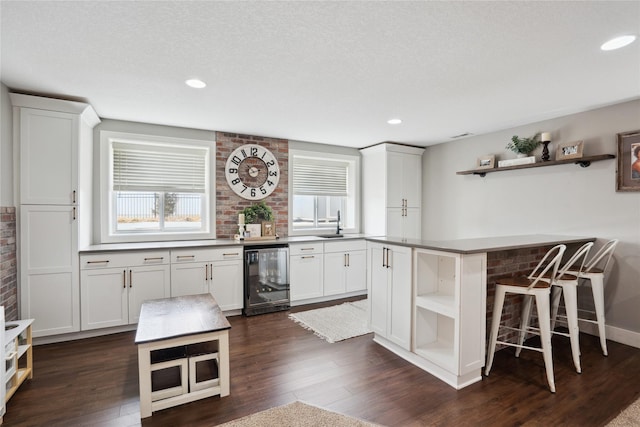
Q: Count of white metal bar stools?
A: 3